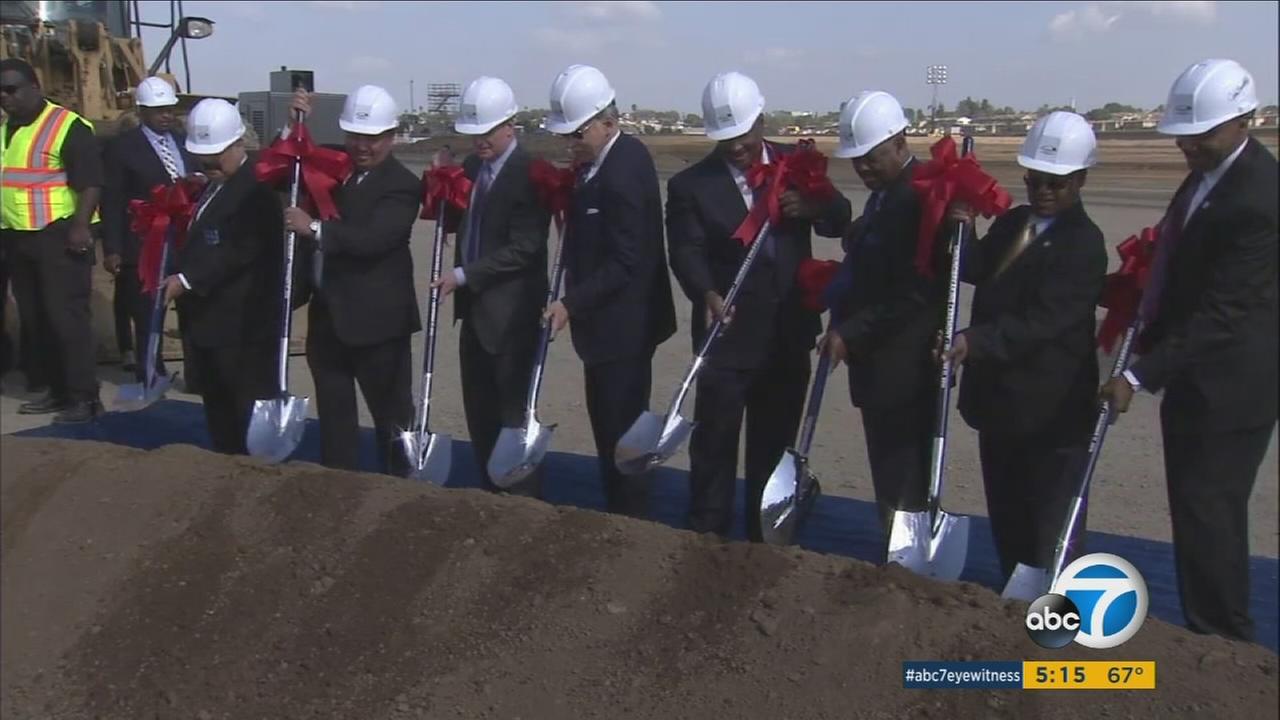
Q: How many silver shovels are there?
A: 8